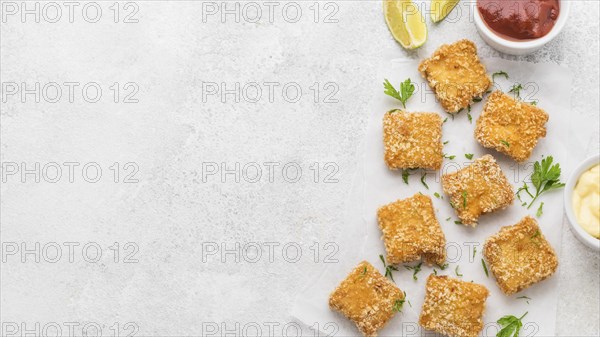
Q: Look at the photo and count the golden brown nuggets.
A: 8